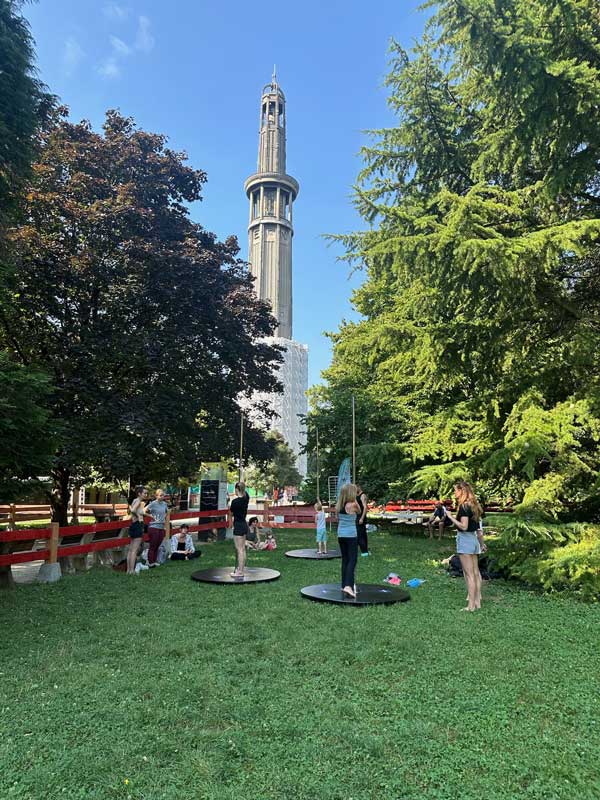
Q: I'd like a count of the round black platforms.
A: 3